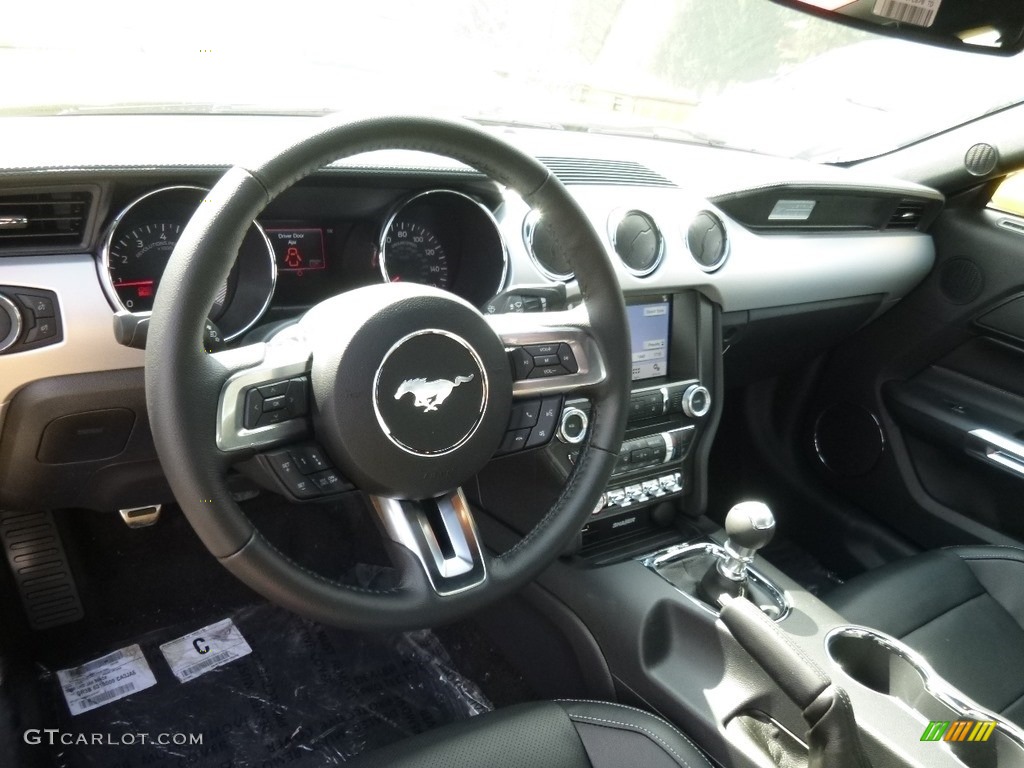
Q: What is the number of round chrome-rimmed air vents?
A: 3